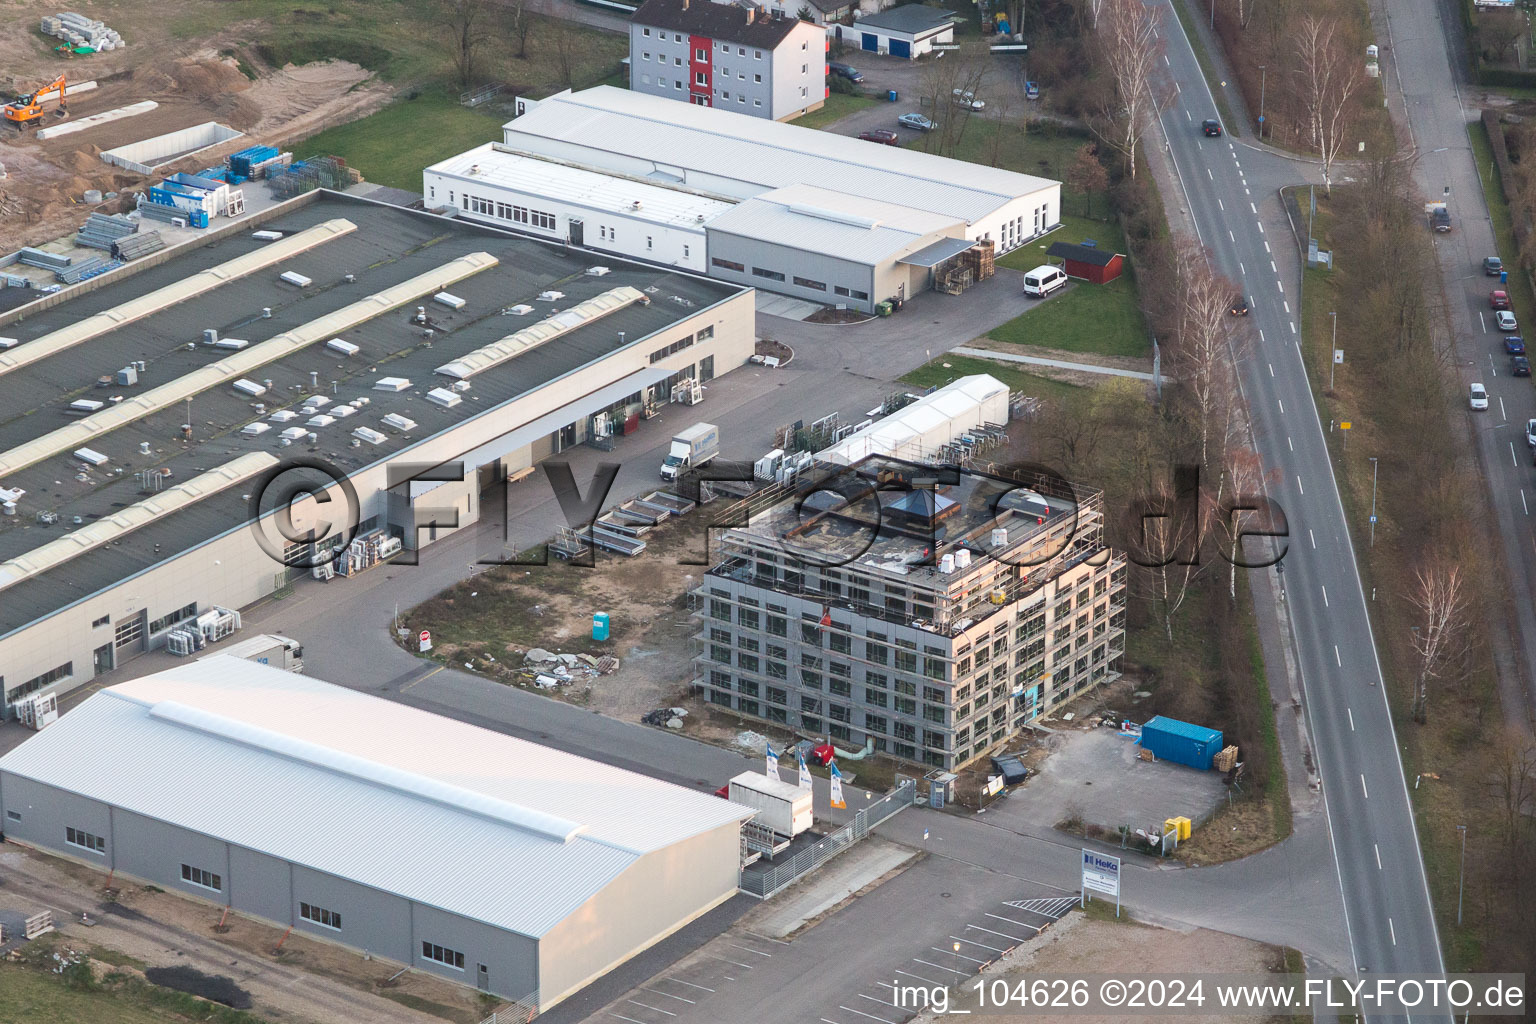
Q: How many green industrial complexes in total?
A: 0